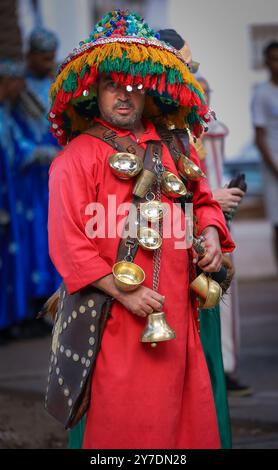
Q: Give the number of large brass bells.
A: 1